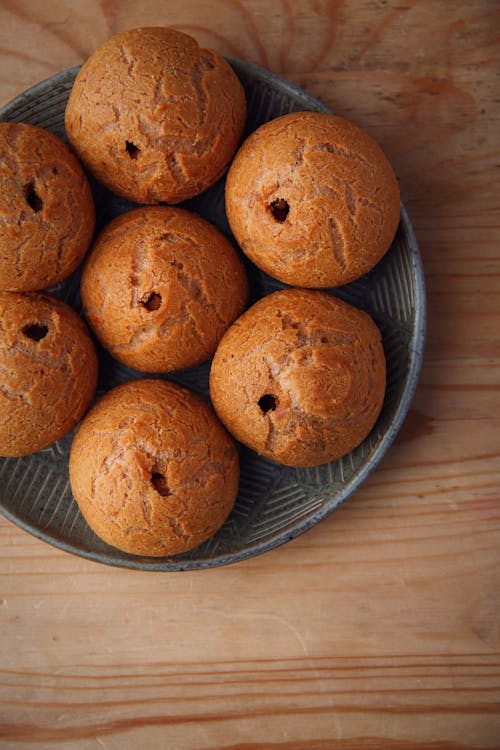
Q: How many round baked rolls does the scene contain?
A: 7